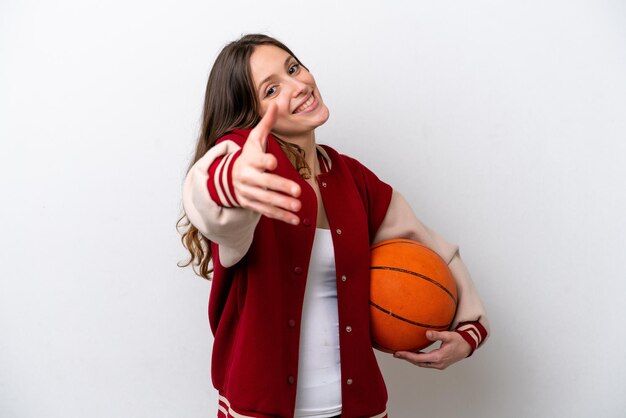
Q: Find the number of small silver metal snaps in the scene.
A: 5